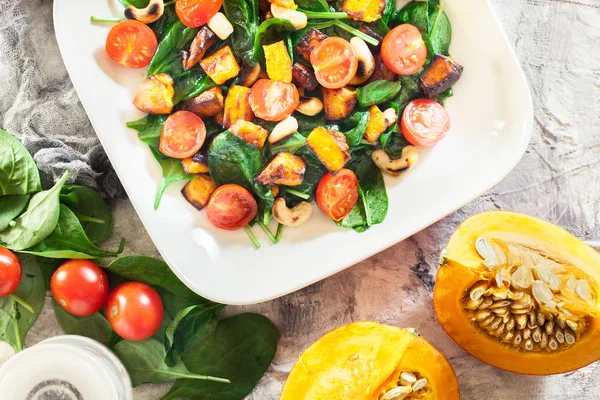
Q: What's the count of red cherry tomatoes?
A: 12